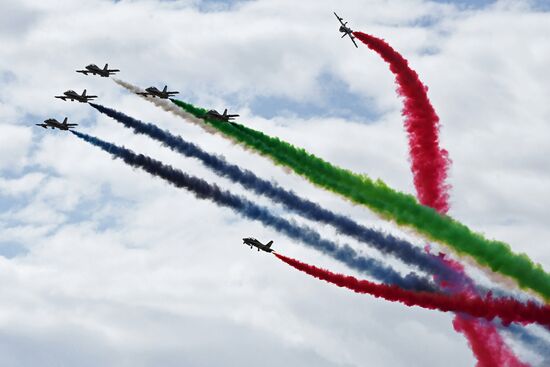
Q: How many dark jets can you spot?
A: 7